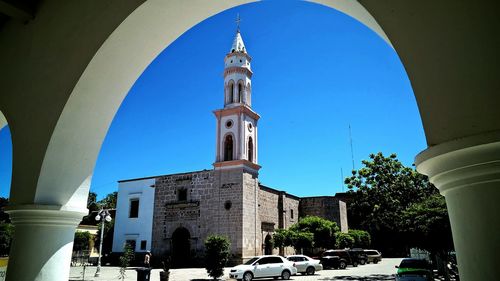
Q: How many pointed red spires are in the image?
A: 0